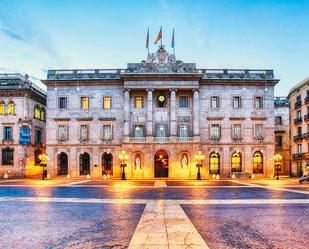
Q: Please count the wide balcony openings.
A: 3